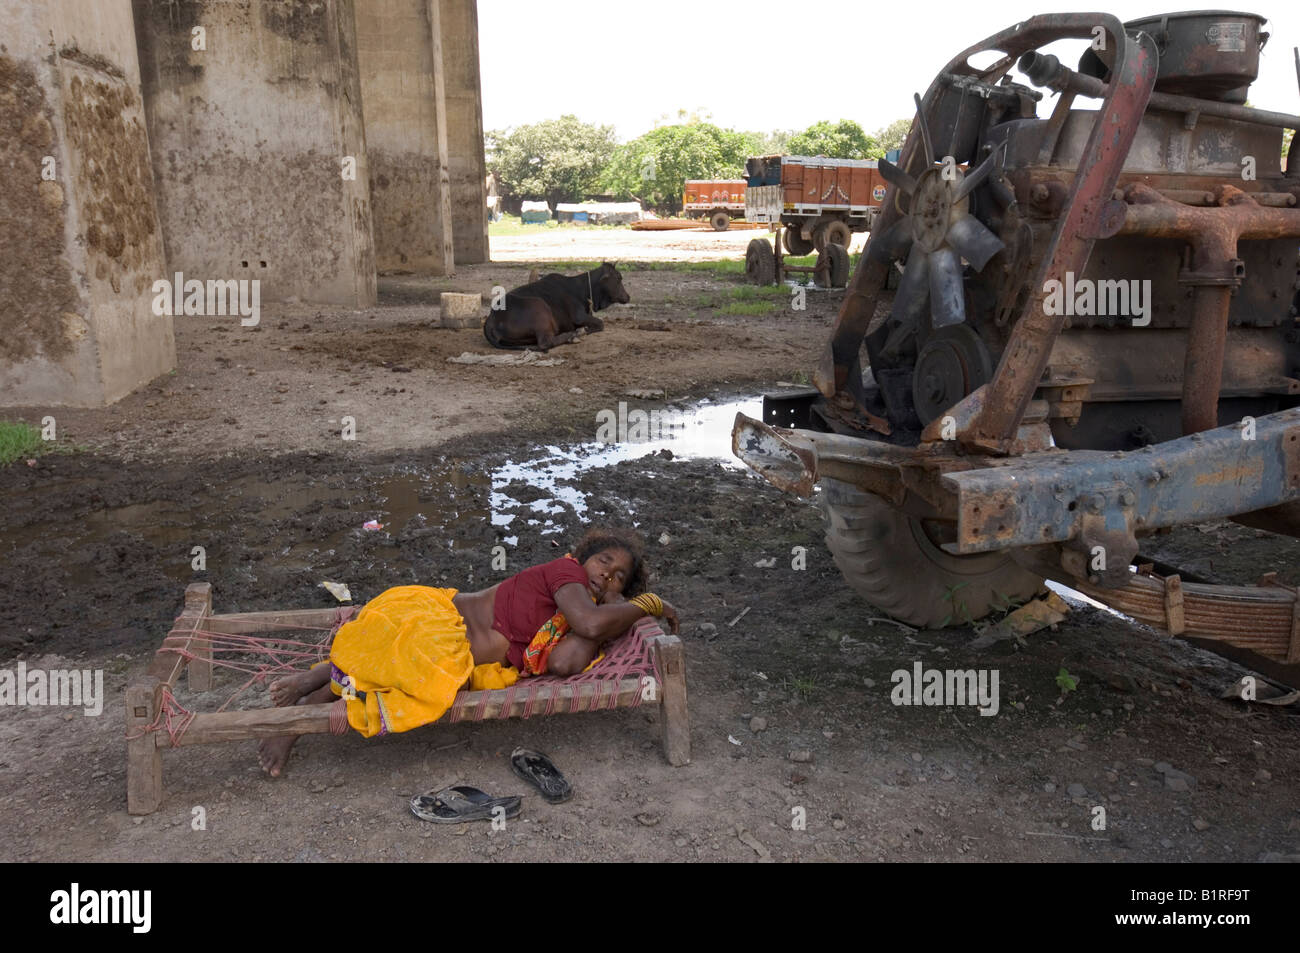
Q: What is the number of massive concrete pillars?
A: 4